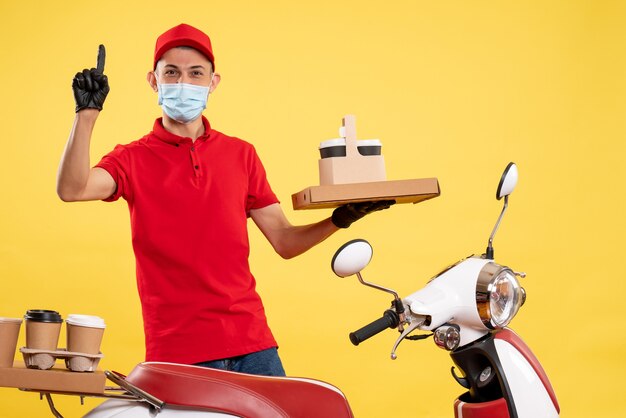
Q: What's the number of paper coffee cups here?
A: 5